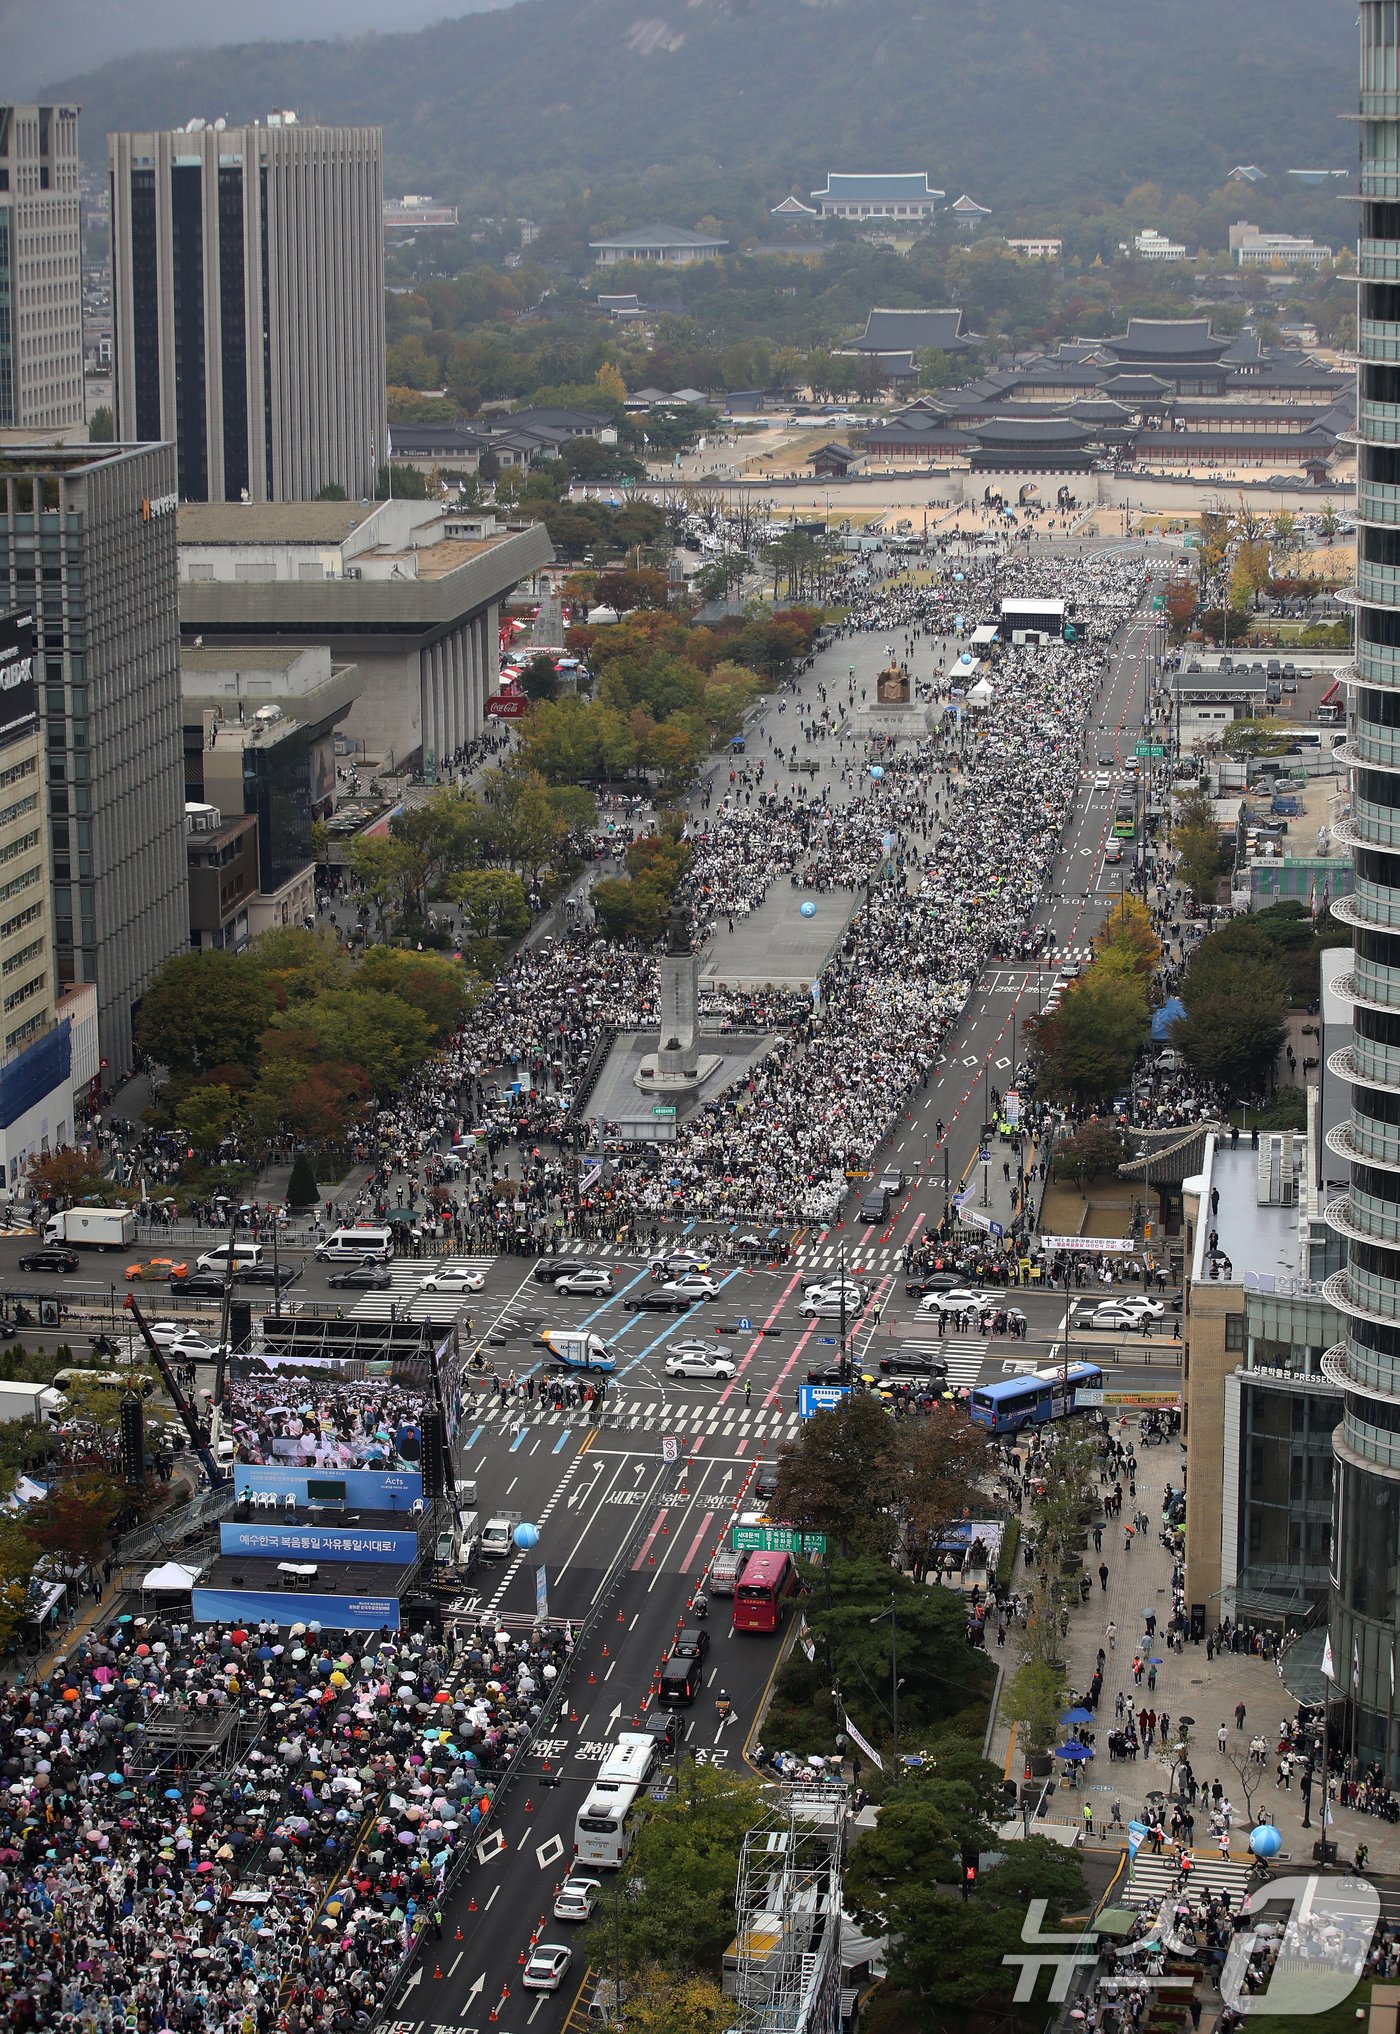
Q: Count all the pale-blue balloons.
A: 7